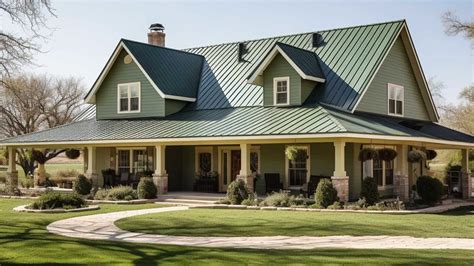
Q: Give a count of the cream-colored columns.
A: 7